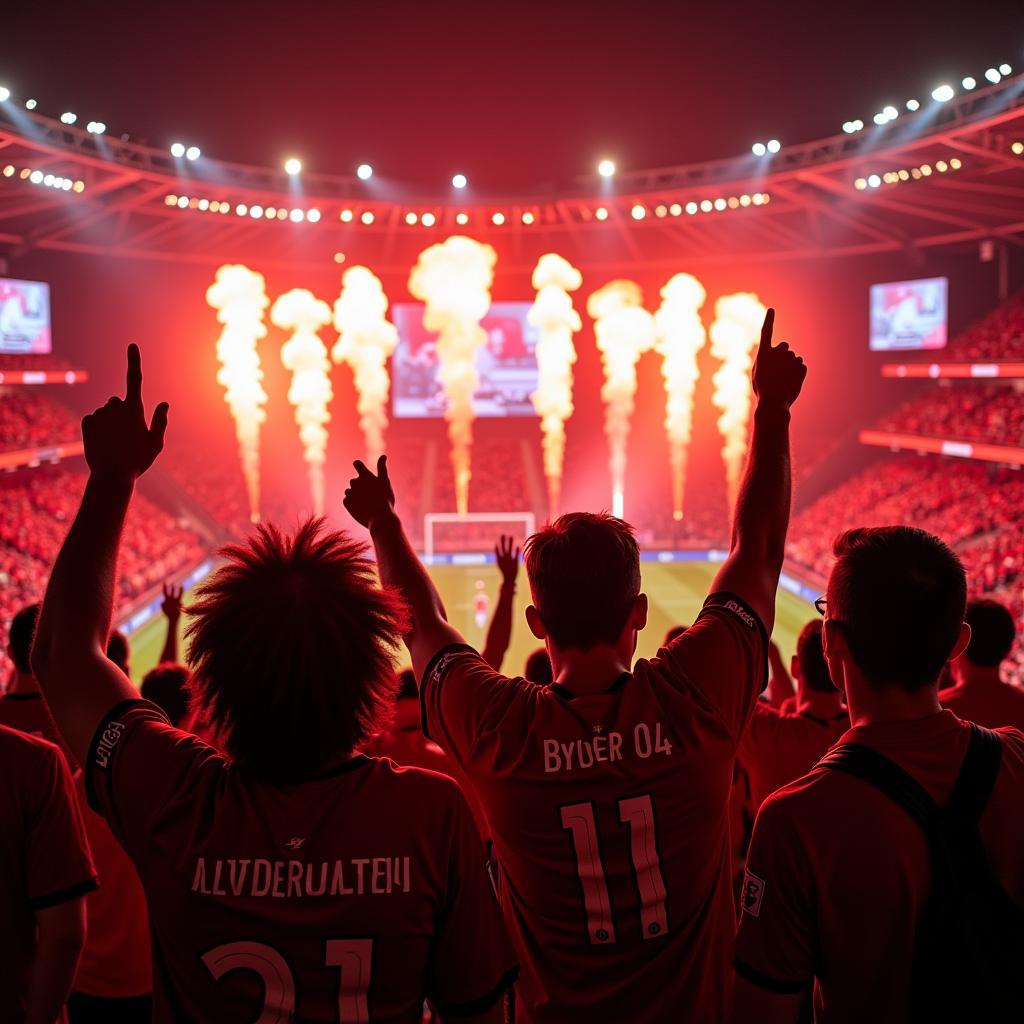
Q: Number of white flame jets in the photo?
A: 8